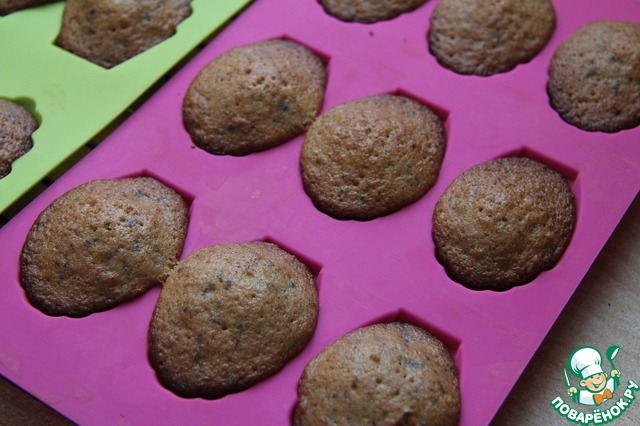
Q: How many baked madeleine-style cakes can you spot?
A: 12